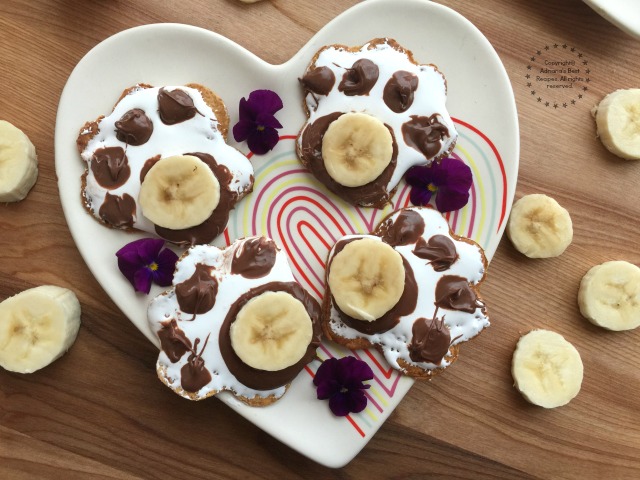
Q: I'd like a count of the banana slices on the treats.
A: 4